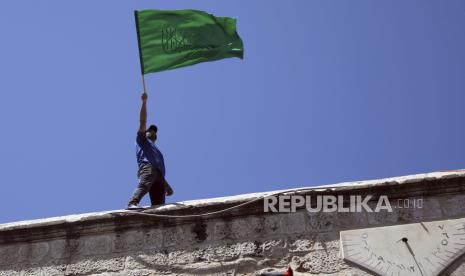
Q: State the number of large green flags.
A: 1